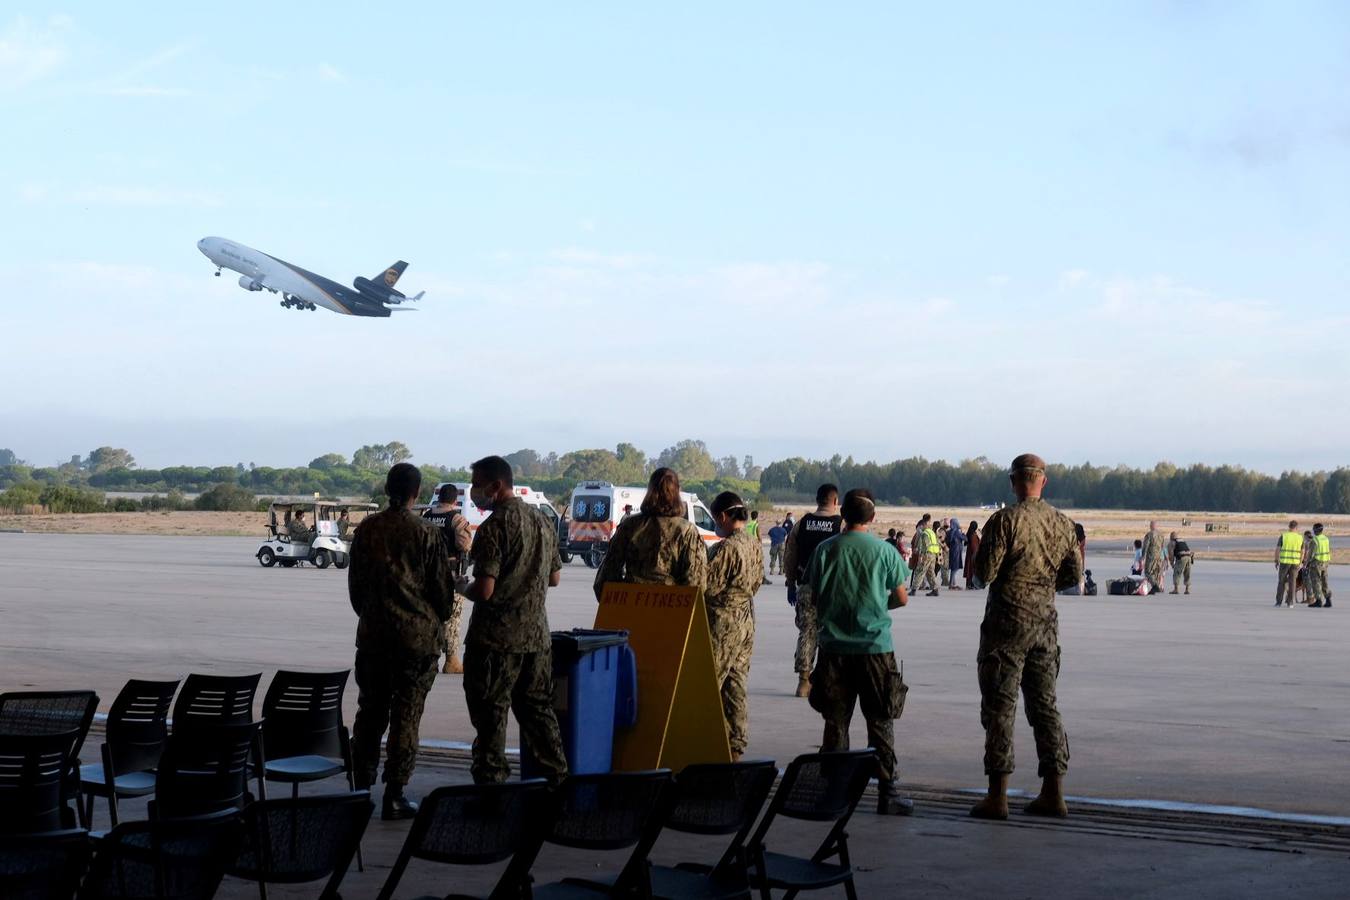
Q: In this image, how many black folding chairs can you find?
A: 13